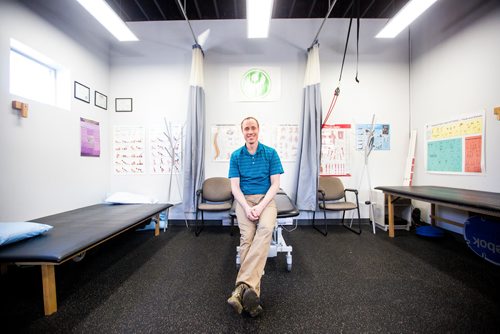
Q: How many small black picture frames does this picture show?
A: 3